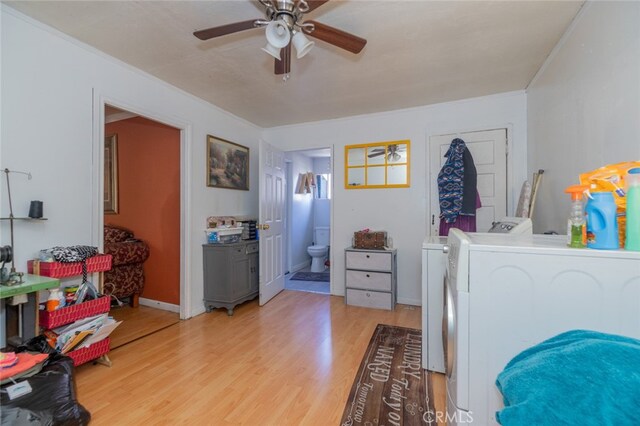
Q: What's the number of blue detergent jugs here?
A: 1